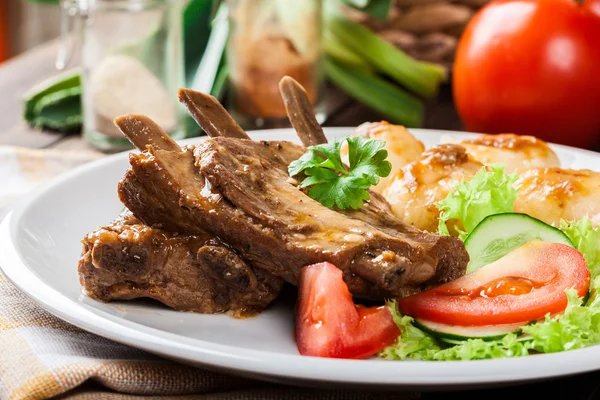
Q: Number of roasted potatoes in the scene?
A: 4